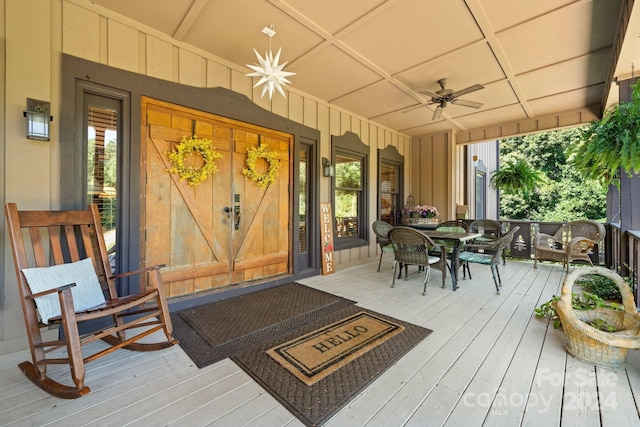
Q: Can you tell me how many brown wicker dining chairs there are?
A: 5